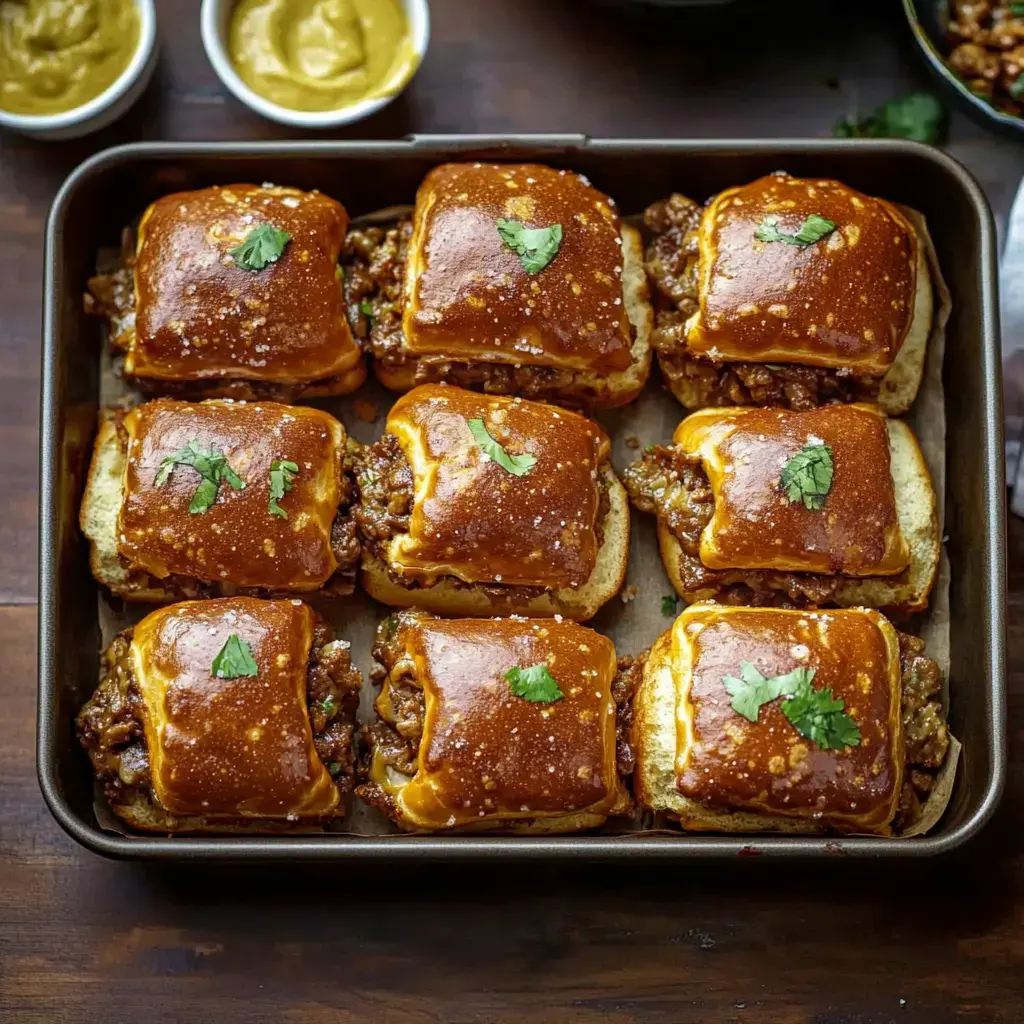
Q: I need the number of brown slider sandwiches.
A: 9